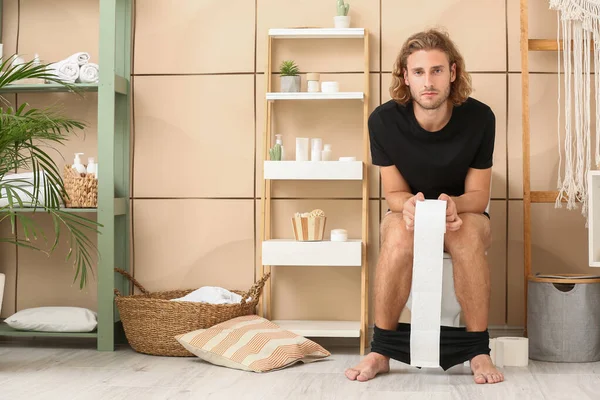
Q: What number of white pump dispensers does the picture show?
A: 2